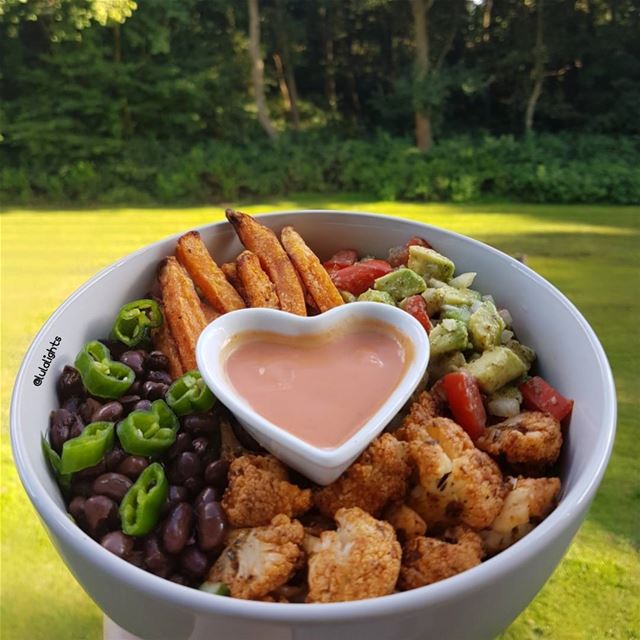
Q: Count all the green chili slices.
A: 6